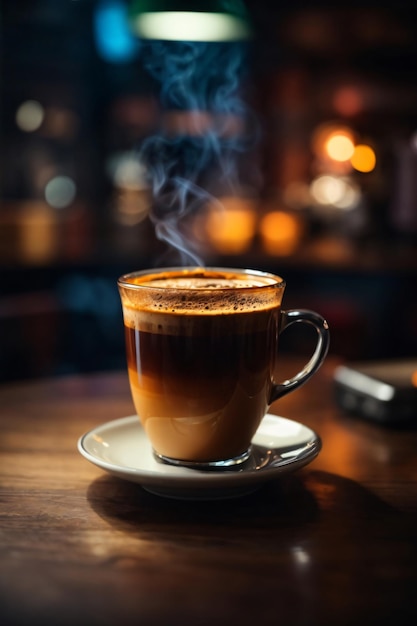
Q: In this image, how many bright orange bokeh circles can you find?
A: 4